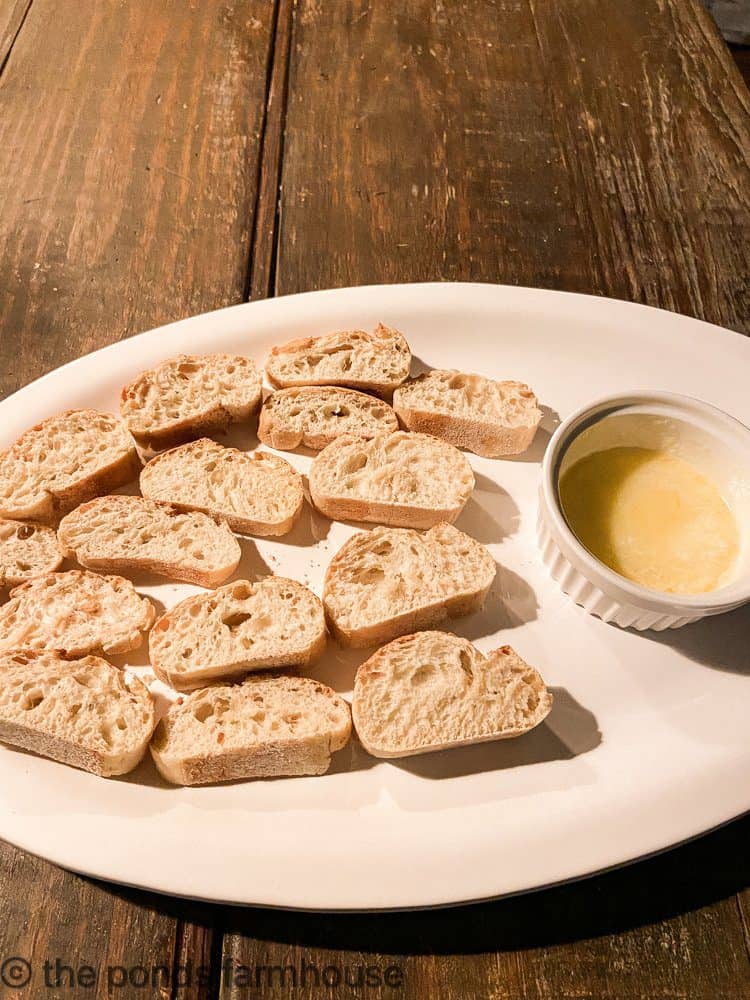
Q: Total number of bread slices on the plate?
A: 15